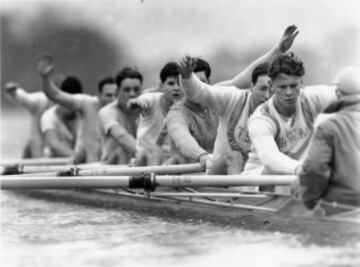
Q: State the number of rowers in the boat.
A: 8